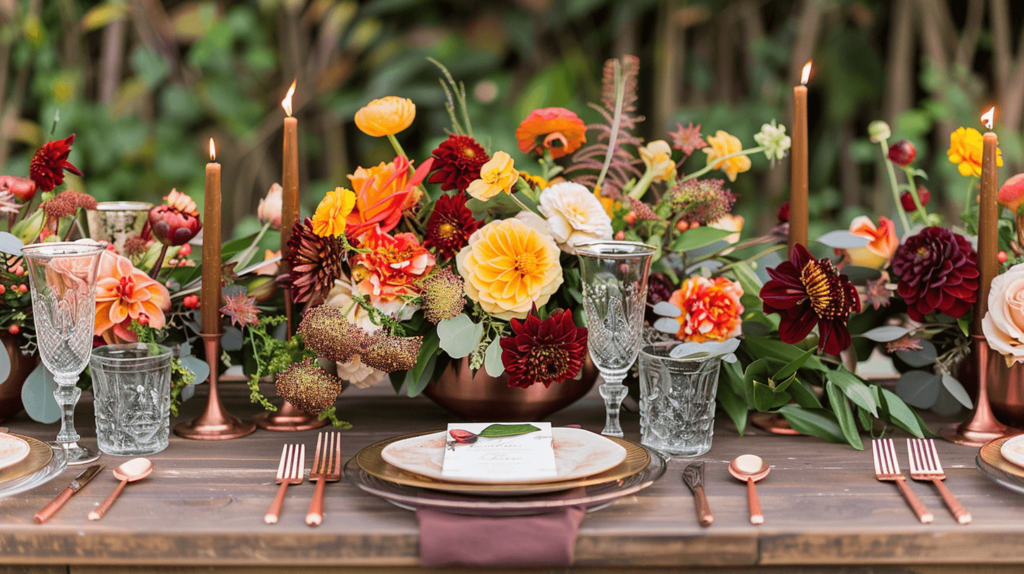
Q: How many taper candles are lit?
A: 4